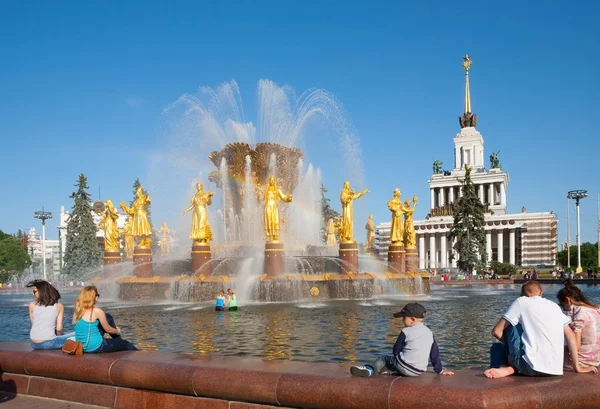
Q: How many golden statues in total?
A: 11